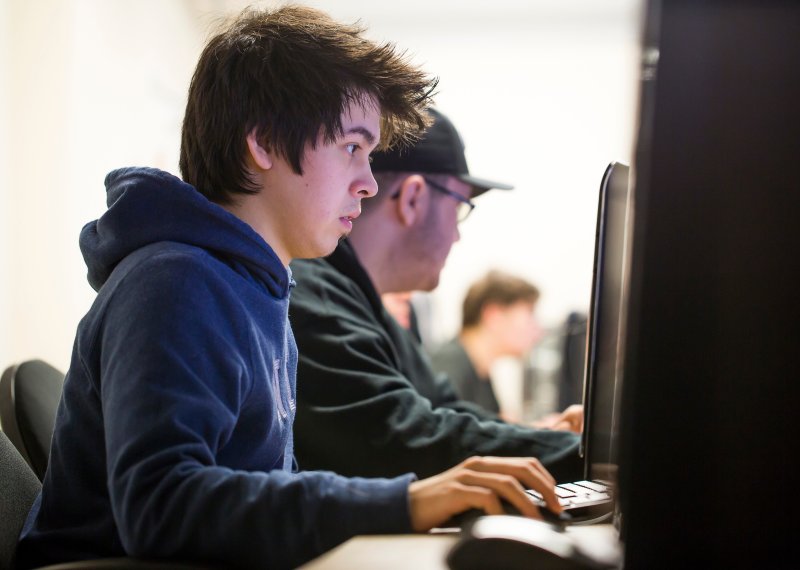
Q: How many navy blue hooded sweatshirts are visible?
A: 1